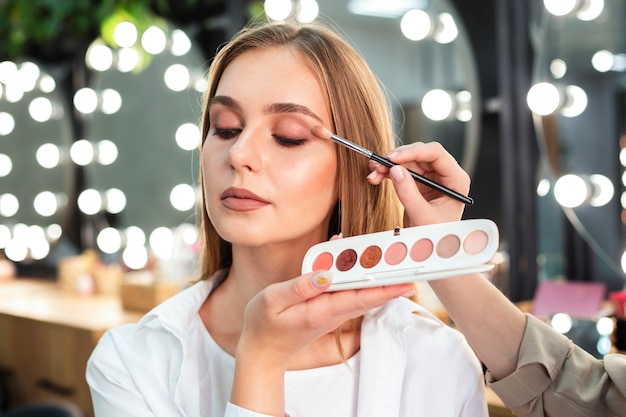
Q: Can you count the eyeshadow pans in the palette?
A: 7